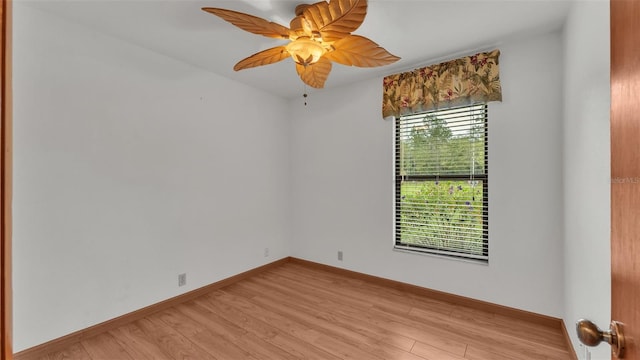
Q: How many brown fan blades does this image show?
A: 5